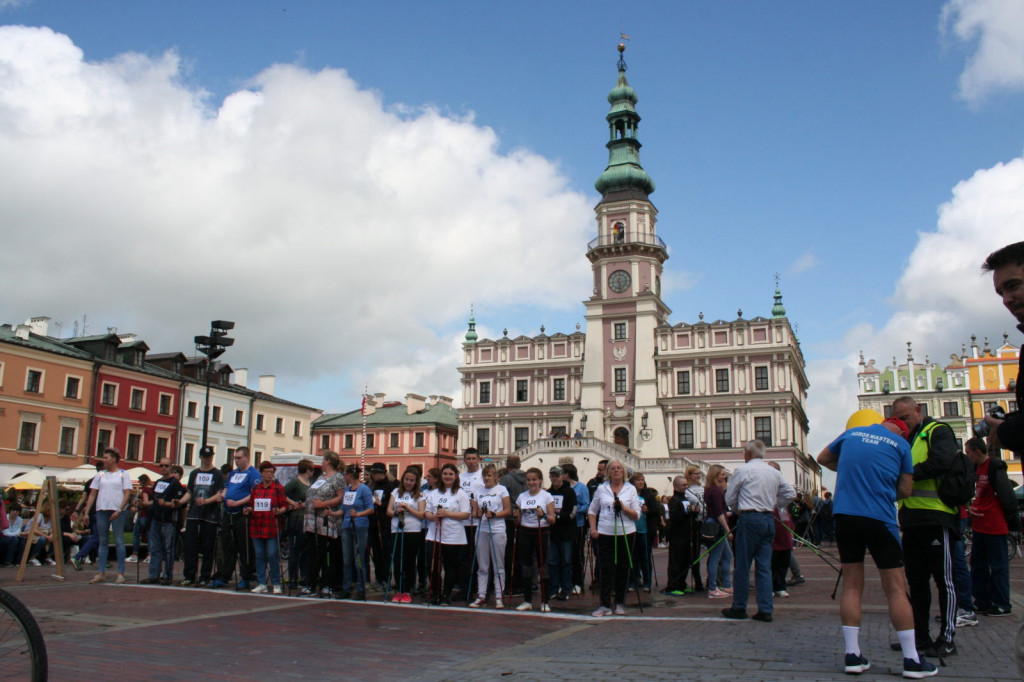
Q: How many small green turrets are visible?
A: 2